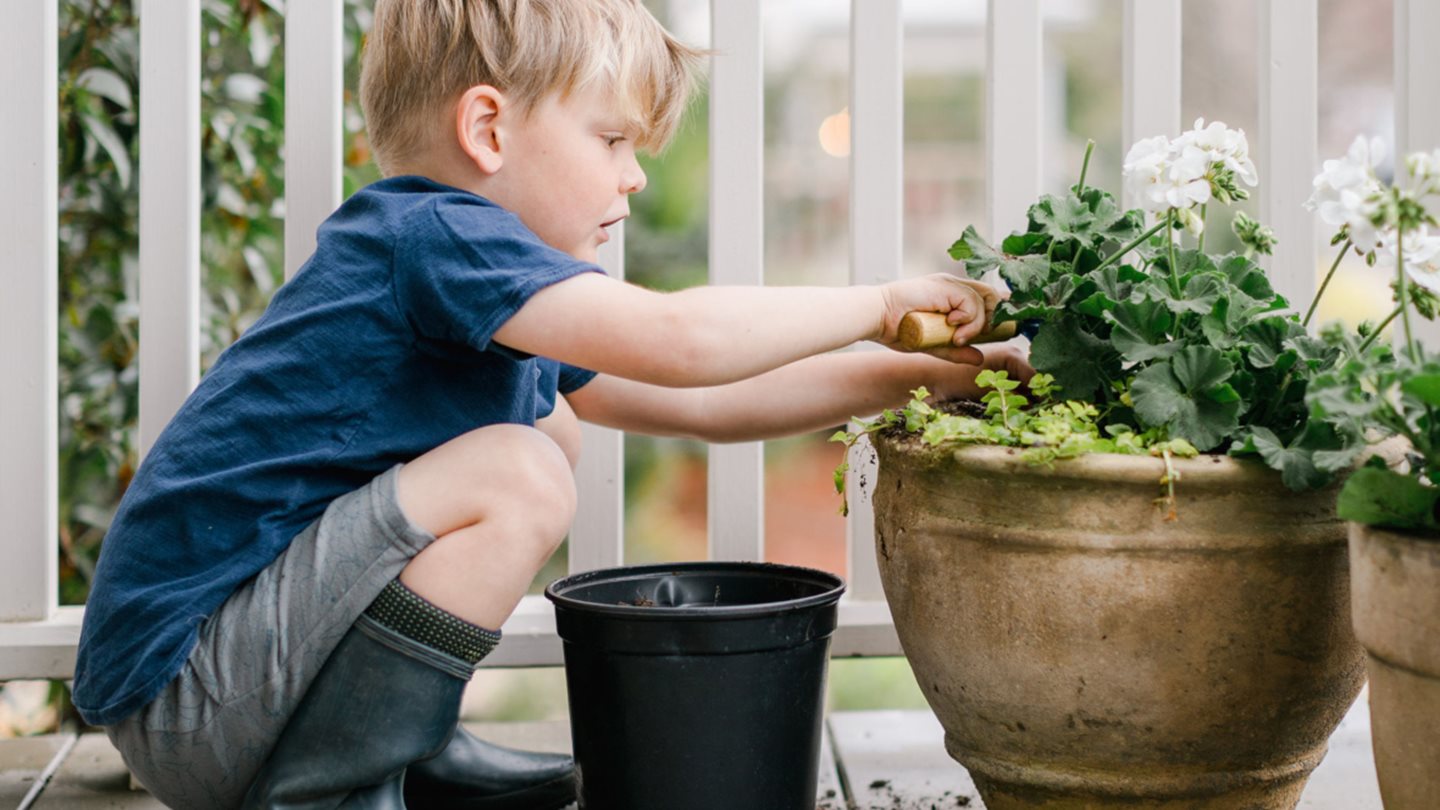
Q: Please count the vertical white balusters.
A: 10